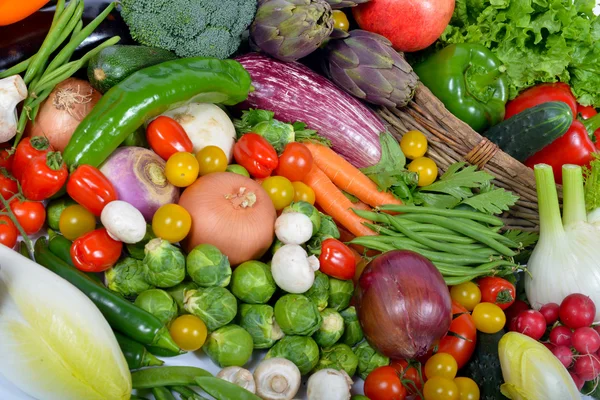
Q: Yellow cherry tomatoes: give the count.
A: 15